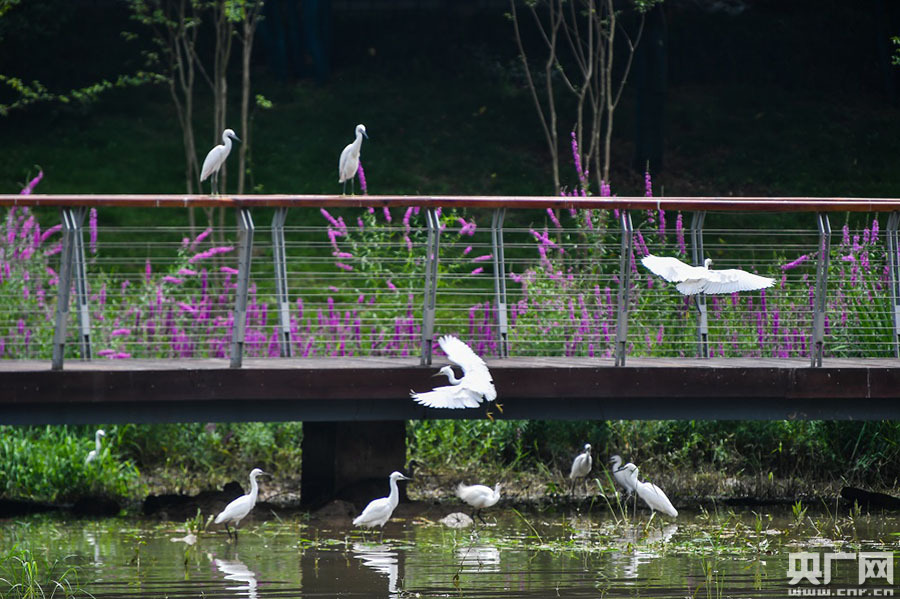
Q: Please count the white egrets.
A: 11